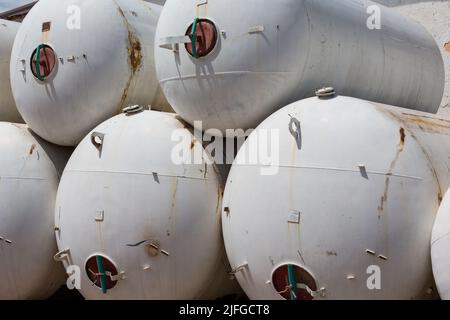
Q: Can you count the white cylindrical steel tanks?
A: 7